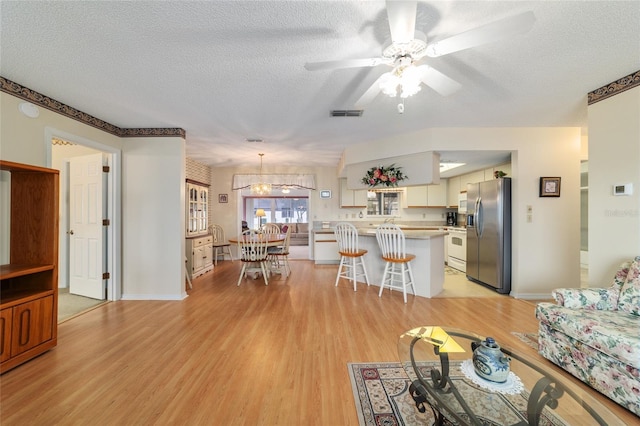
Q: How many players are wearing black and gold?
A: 0